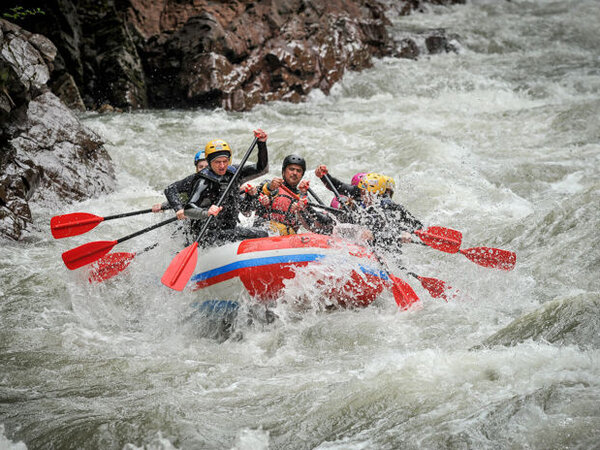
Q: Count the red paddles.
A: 8